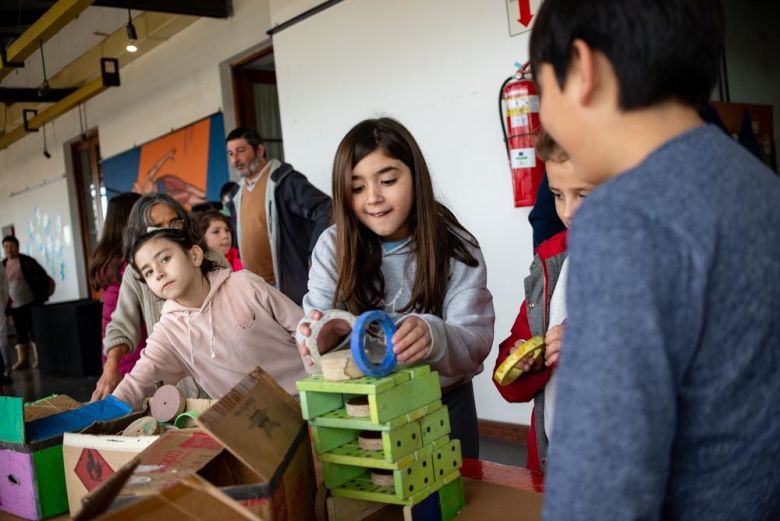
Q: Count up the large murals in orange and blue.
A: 1